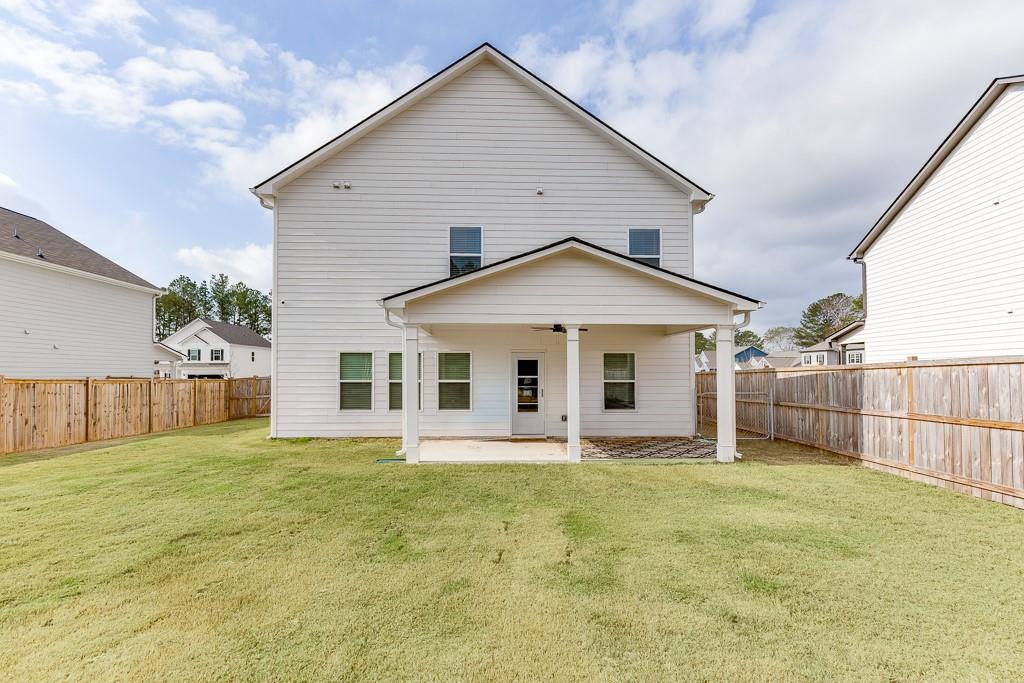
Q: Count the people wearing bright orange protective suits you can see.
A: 0